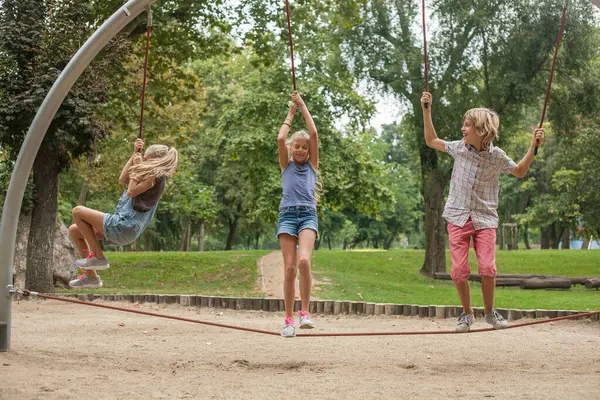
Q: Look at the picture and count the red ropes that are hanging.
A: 4